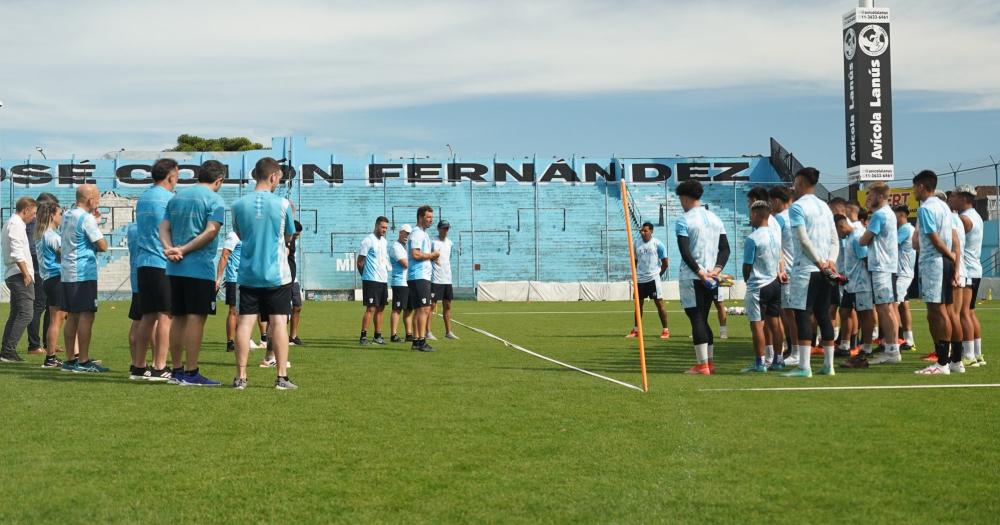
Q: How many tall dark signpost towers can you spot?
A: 1